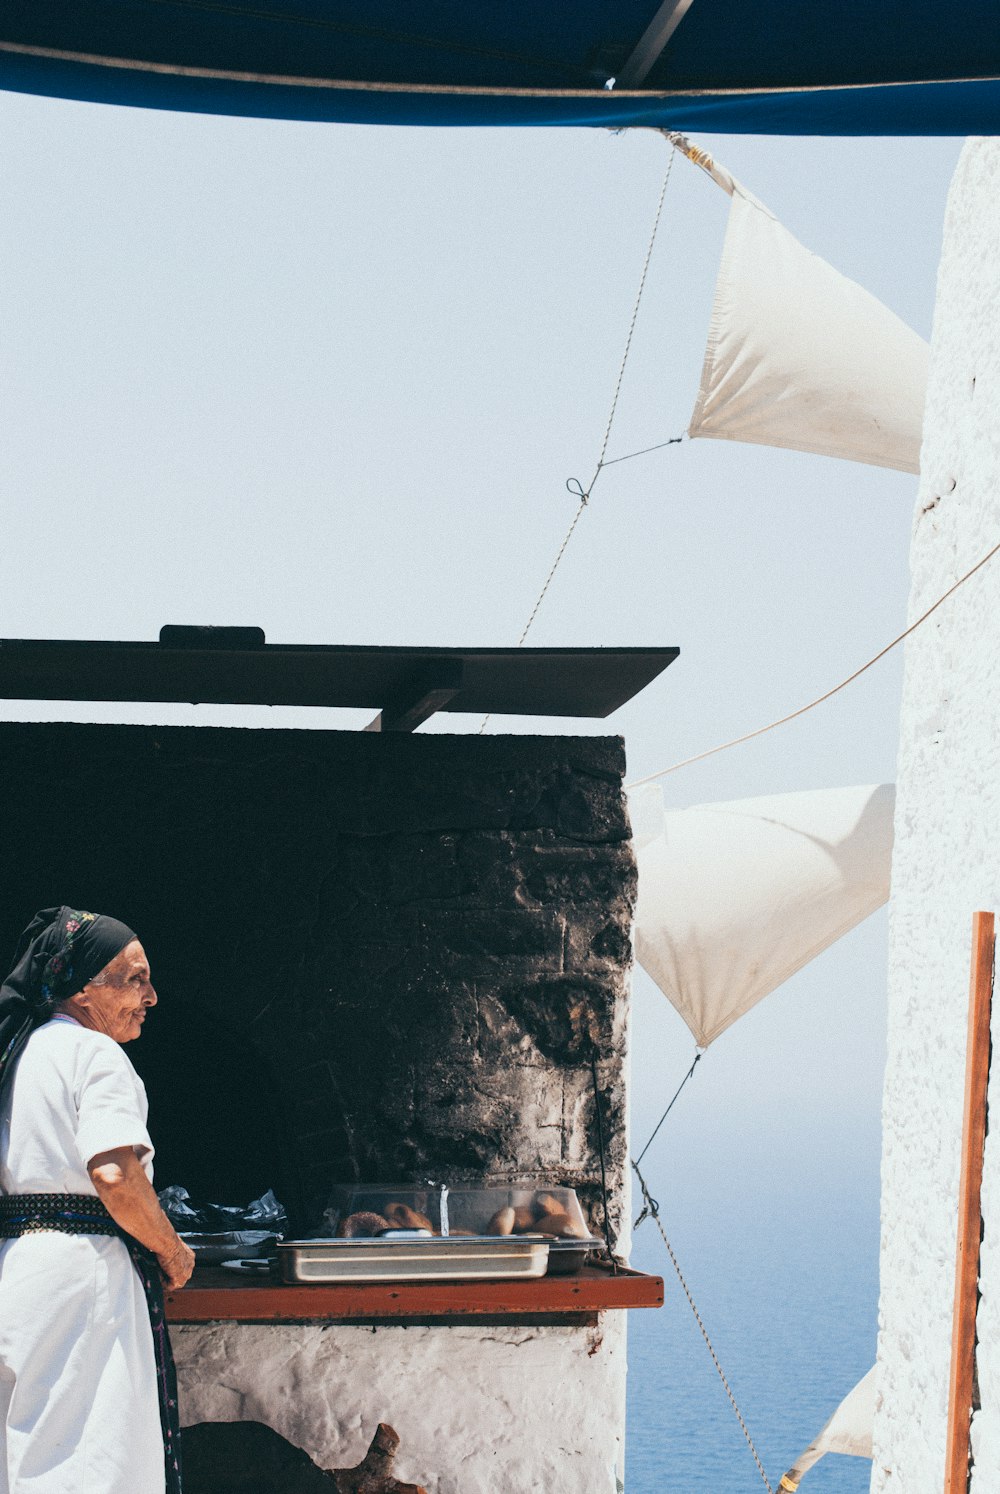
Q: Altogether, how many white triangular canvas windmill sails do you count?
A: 3